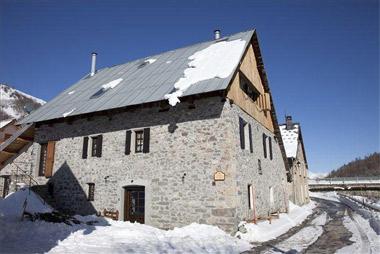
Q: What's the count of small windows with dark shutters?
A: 4